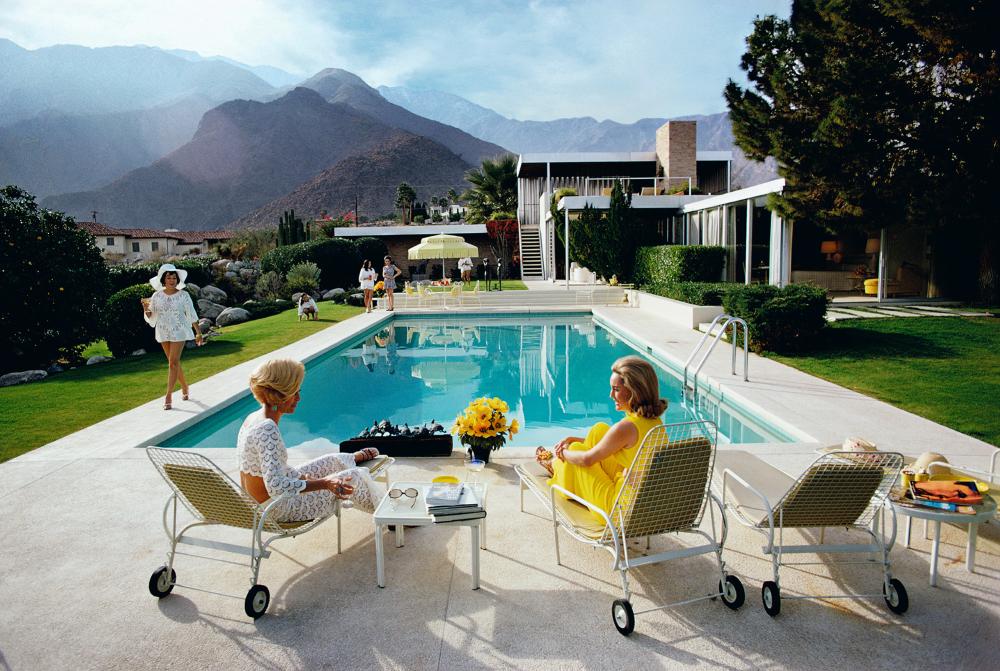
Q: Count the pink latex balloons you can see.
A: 0